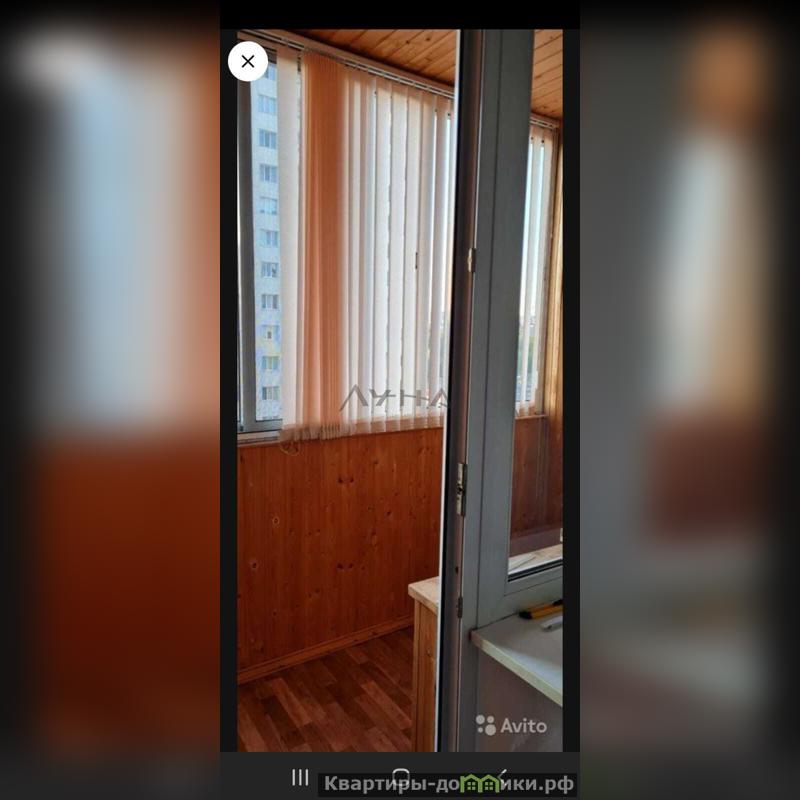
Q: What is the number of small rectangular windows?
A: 11